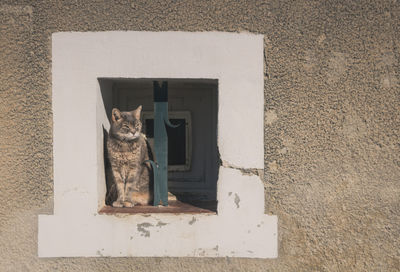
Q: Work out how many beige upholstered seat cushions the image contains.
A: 0